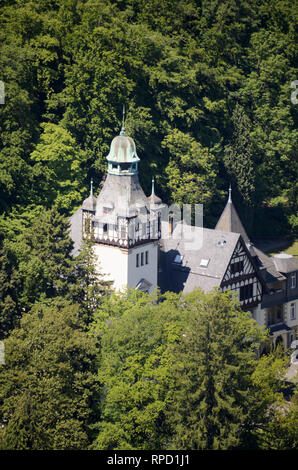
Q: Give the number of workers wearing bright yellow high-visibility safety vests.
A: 0